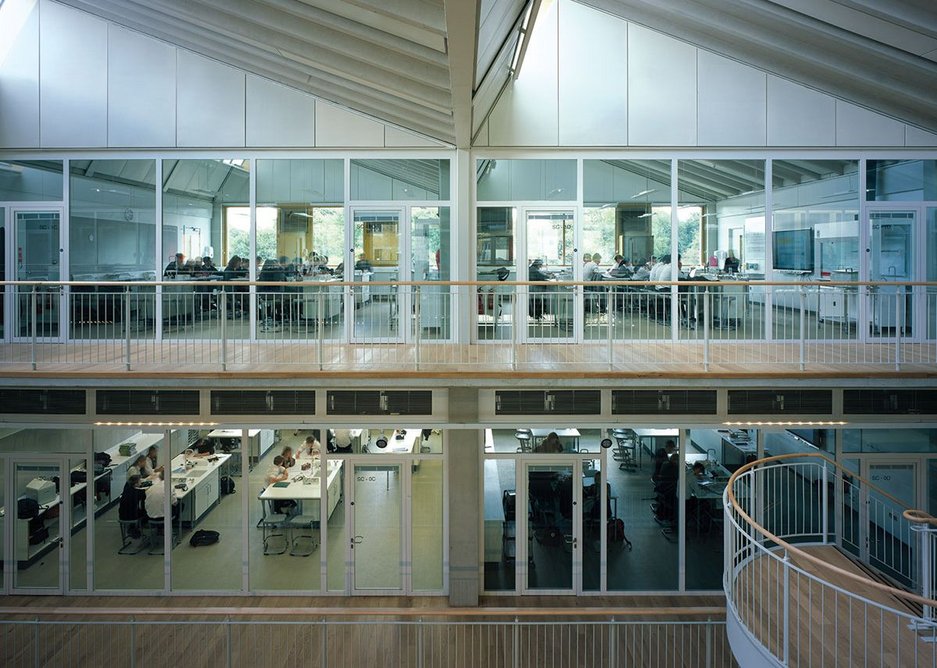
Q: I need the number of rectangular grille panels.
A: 8